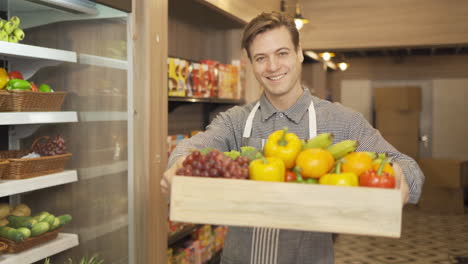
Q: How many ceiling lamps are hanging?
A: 3